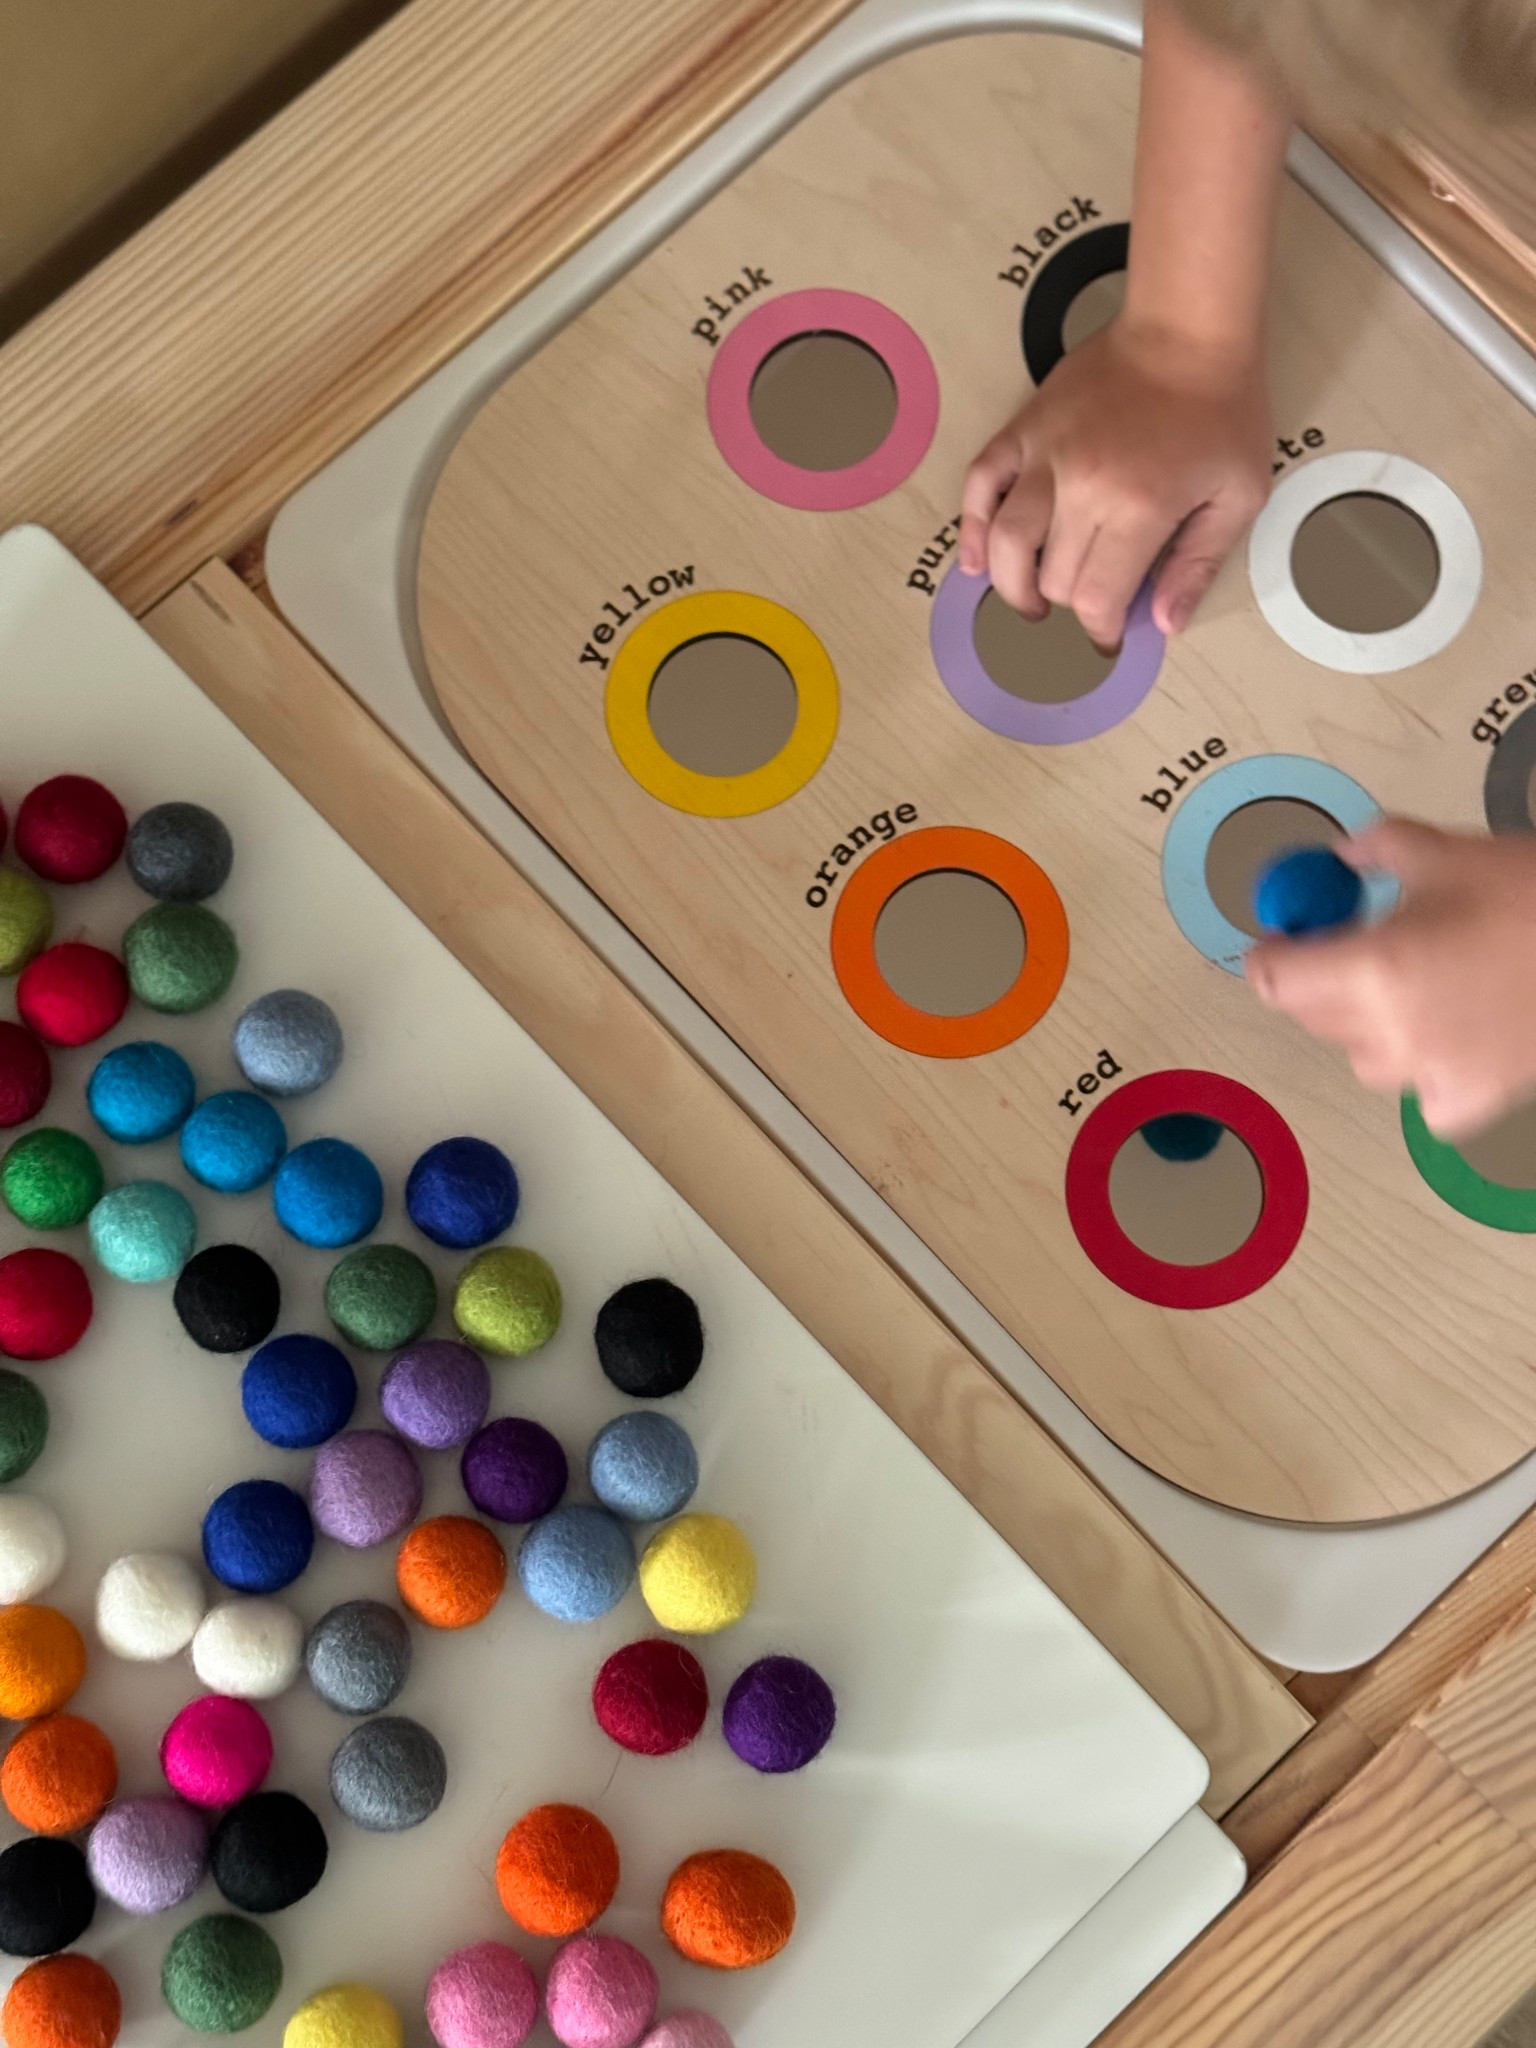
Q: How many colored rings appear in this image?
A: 10